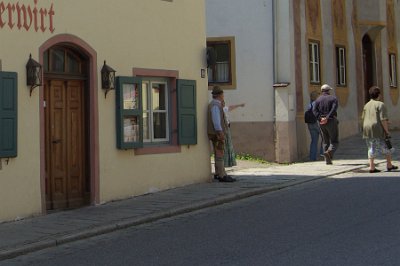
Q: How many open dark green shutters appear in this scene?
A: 3